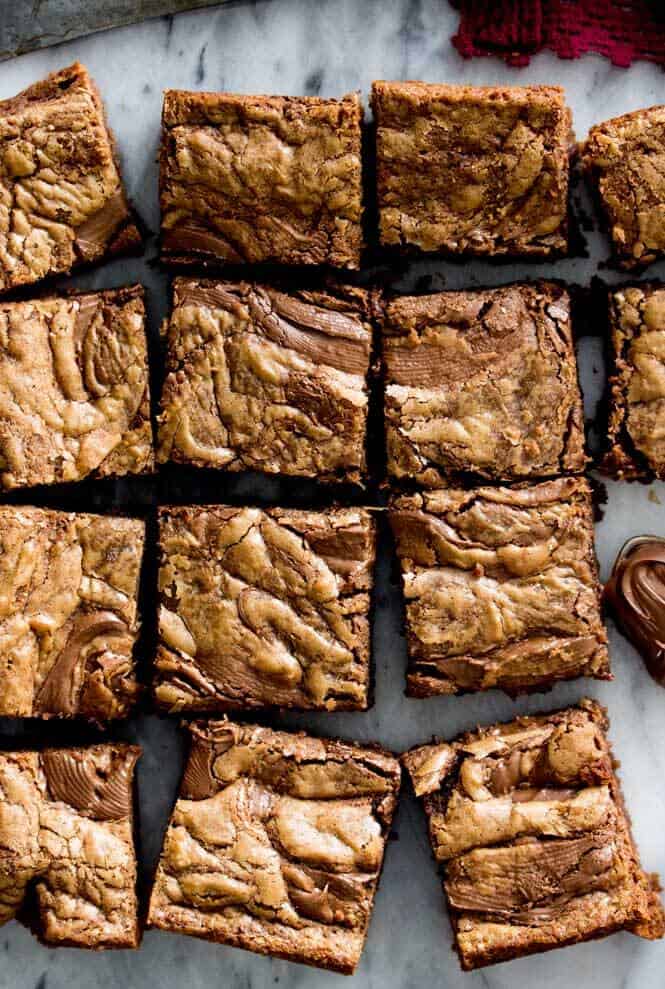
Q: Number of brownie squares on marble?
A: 14